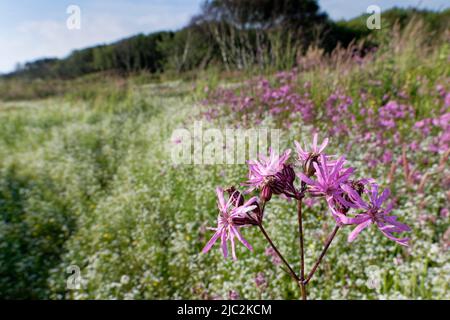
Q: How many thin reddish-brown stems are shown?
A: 3